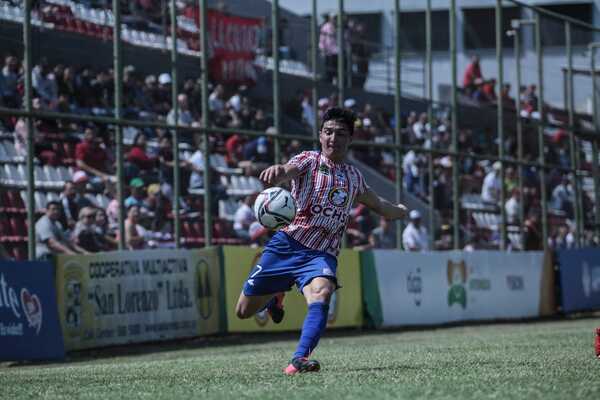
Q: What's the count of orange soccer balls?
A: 0